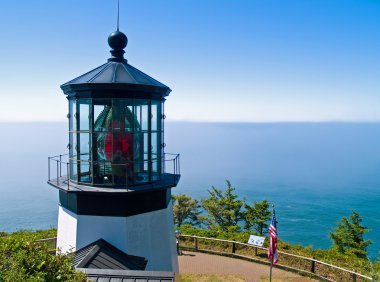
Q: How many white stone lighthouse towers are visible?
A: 1